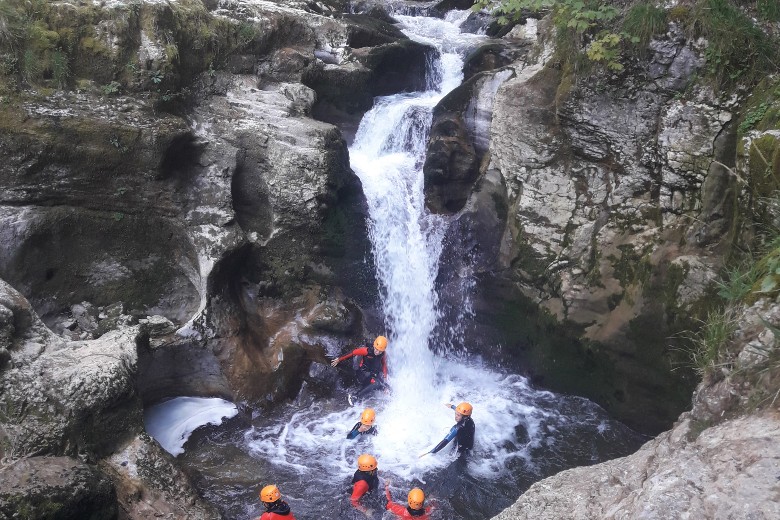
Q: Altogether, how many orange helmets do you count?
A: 6